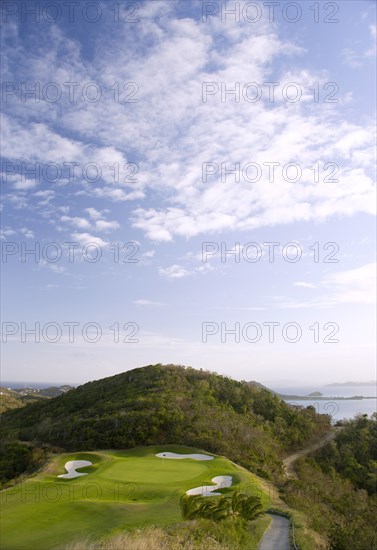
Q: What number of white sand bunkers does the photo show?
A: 3